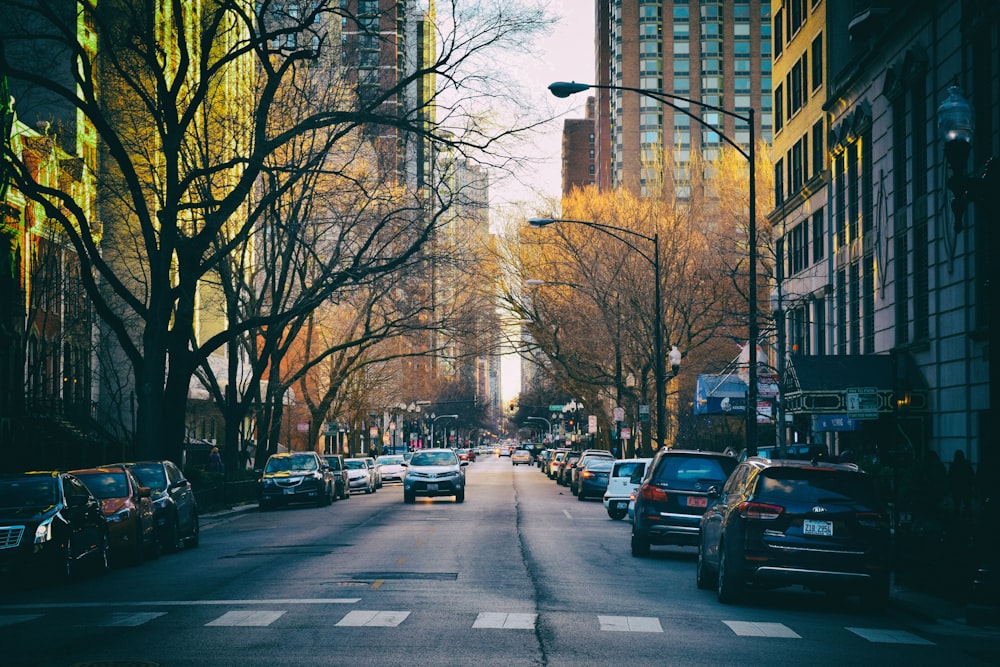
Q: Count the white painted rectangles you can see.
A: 8